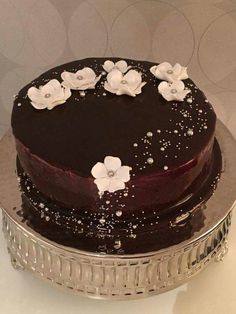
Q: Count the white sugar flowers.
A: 7